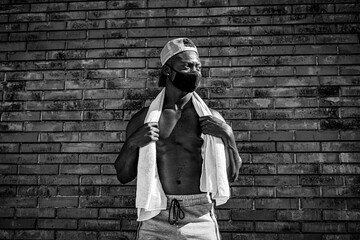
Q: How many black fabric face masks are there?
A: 1